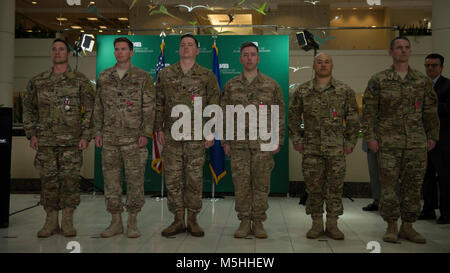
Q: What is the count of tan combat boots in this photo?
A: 12